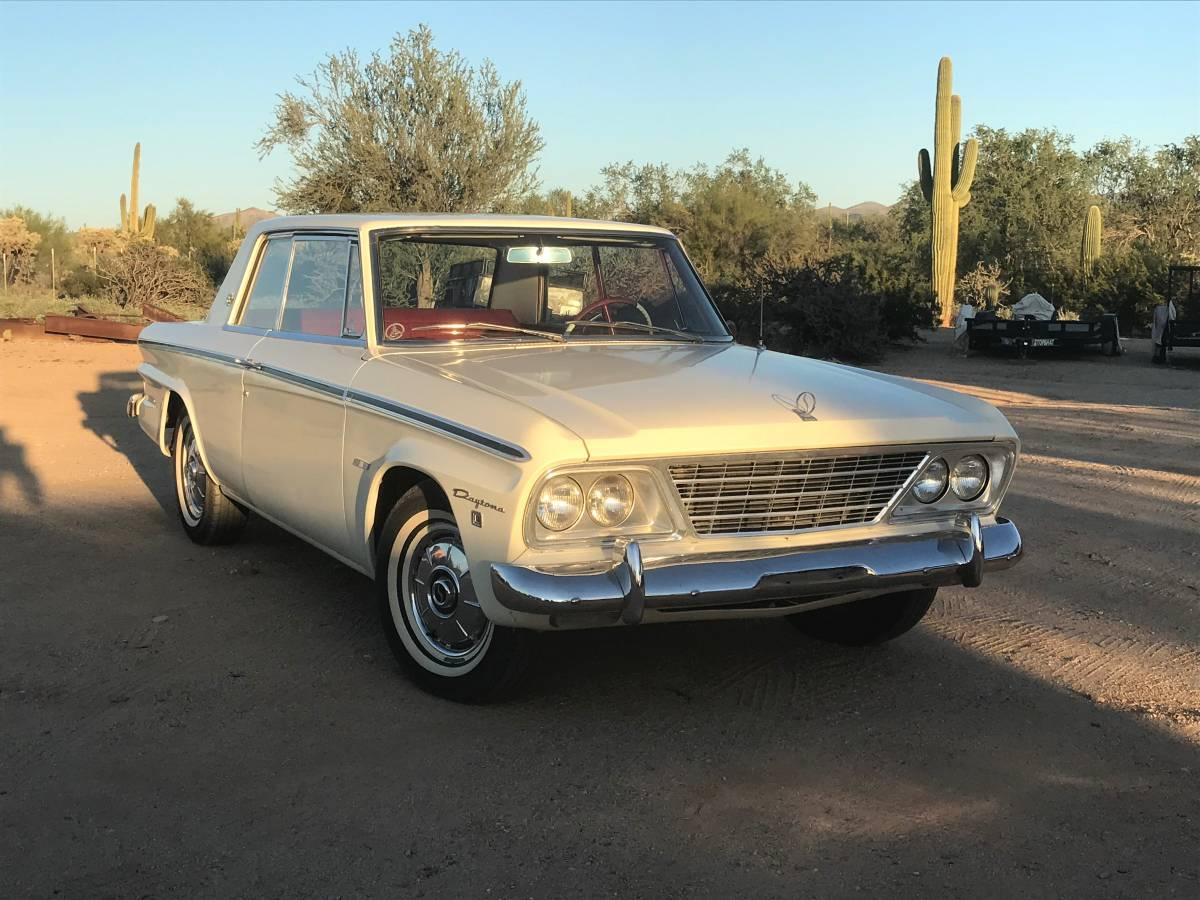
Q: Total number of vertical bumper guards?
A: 2